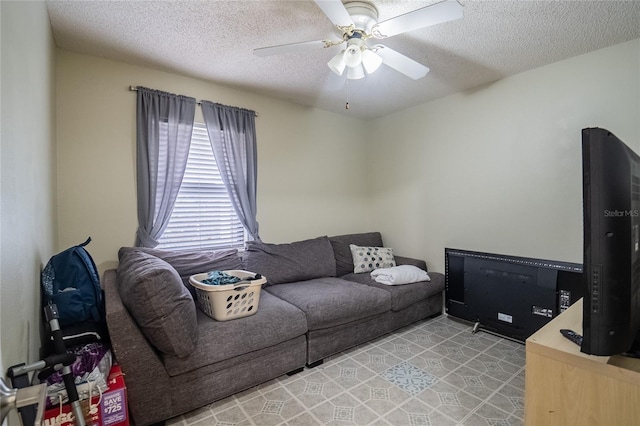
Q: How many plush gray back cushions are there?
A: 4